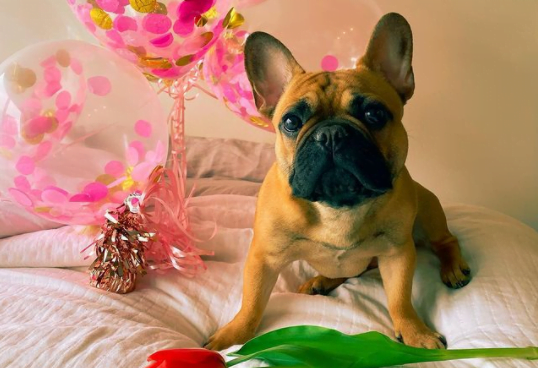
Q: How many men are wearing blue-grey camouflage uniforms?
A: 0